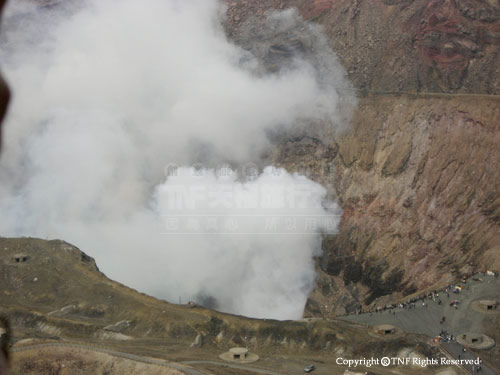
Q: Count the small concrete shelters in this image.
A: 5